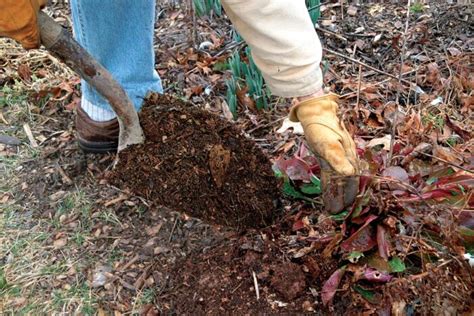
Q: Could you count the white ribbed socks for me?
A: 1